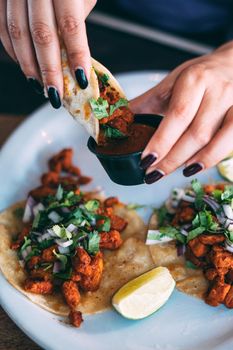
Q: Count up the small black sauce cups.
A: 1